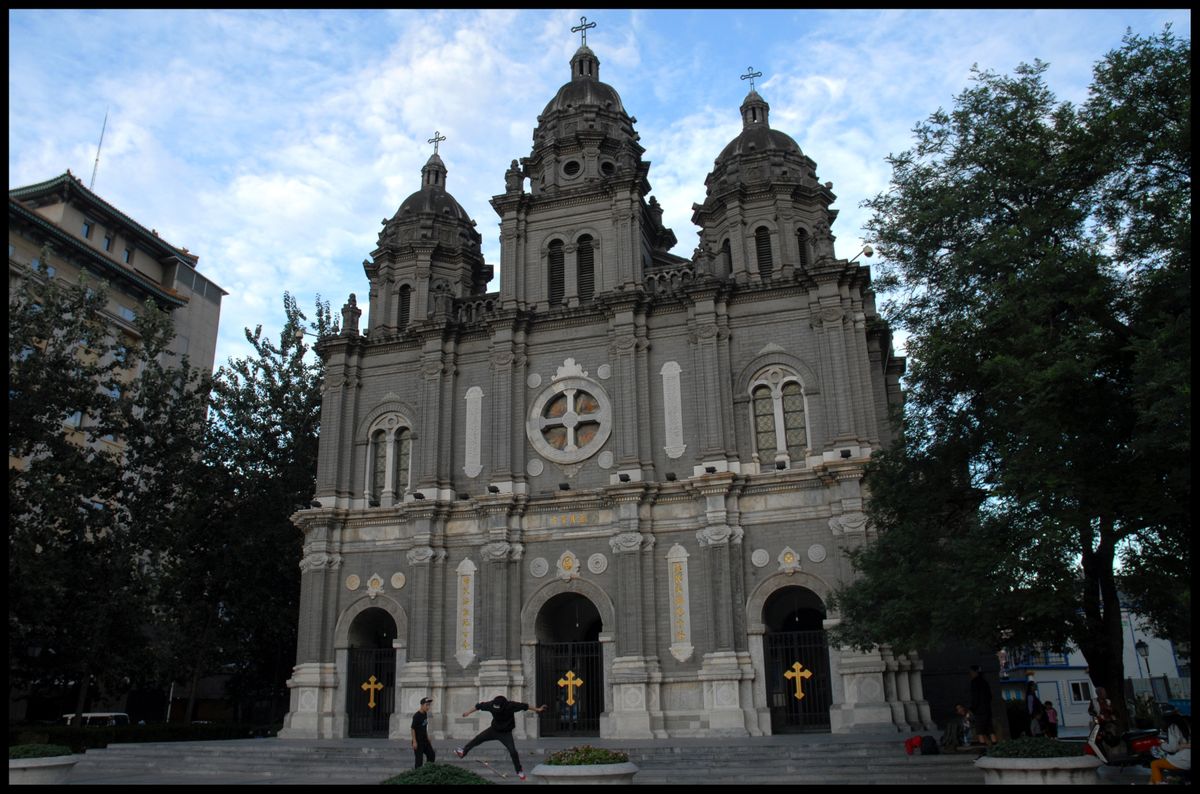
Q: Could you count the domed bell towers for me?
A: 3